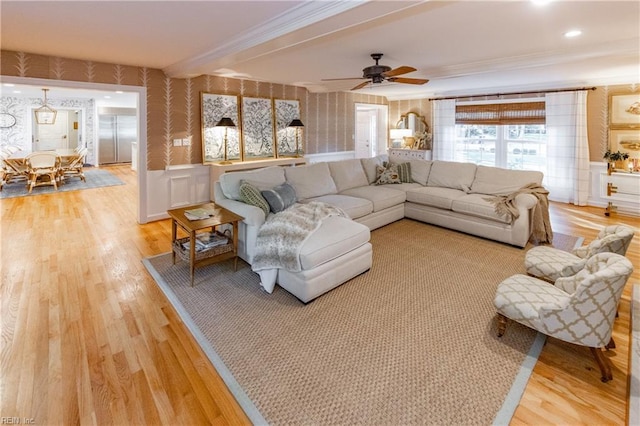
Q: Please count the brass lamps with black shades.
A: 2